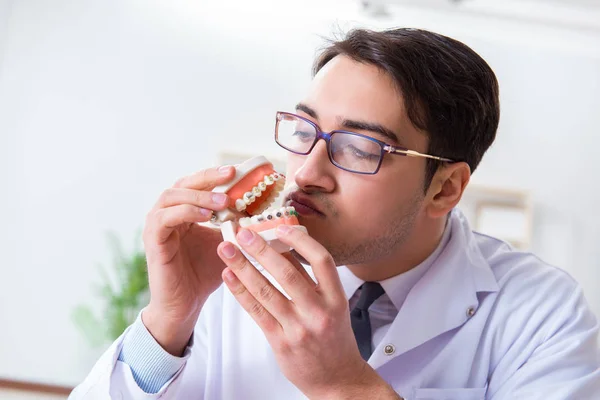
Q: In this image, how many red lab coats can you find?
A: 0